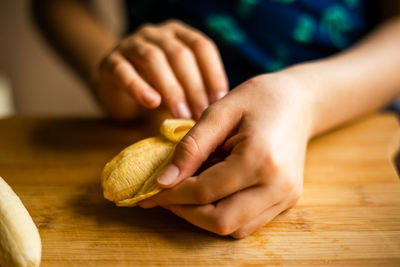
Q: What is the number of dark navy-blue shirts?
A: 1